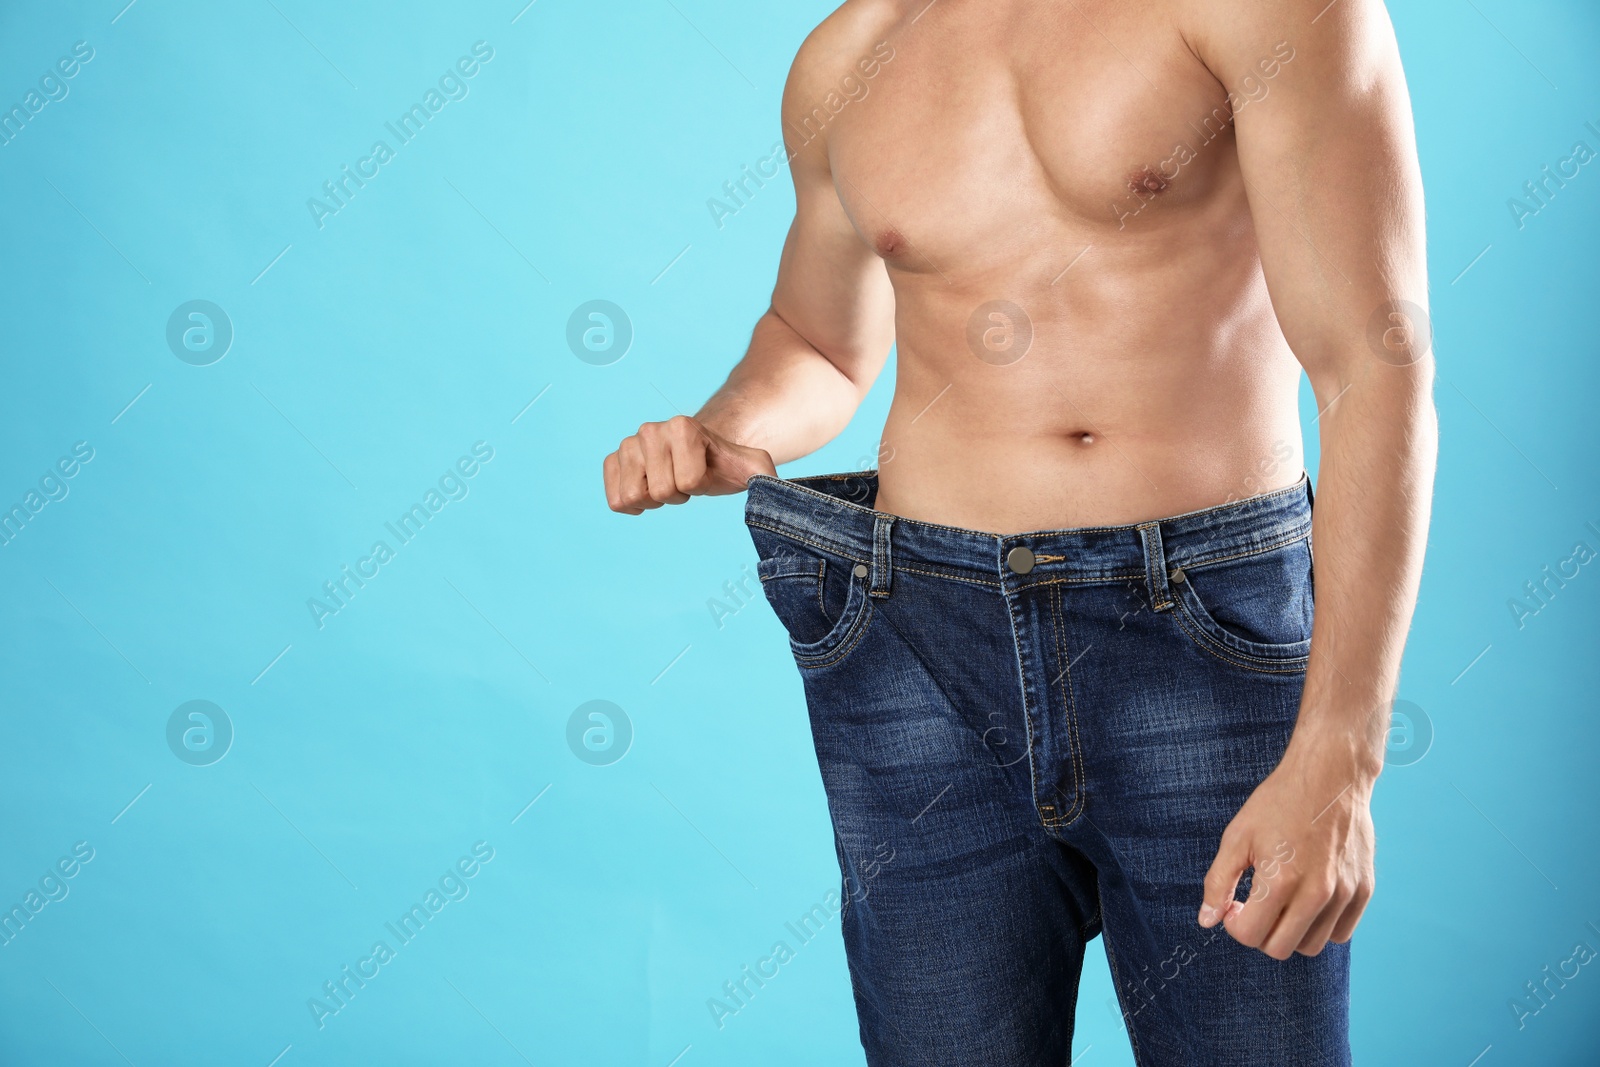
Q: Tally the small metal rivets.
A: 2